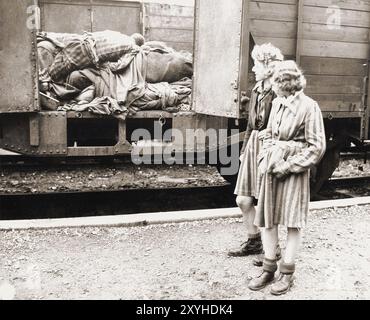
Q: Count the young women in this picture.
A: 2